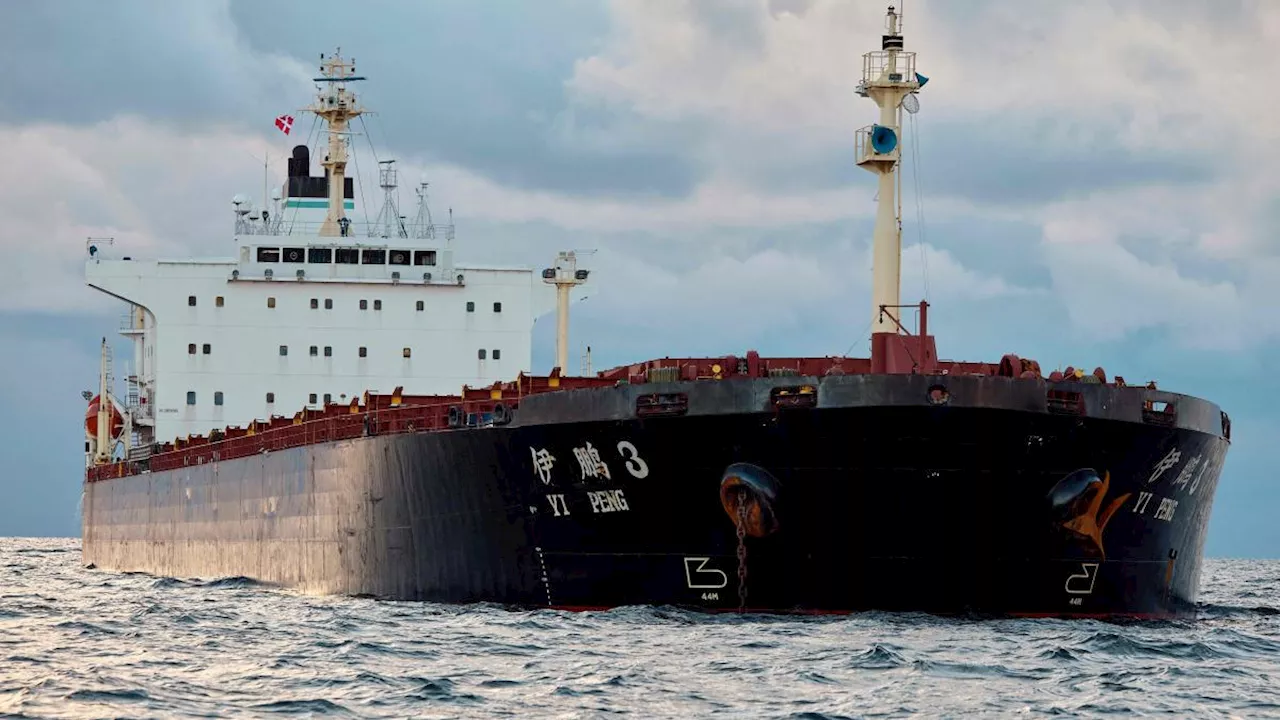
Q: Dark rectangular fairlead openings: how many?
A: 4